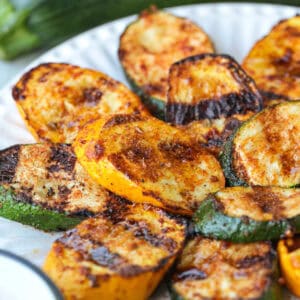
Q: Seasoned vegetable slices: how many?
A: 12